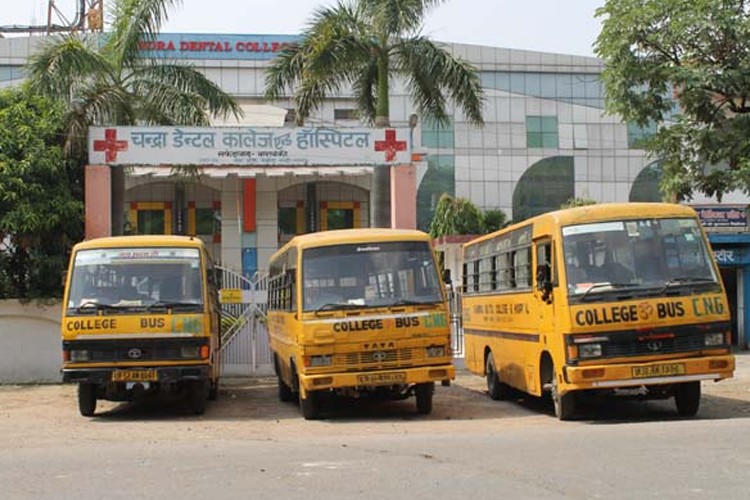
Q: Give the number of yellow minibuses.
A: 3